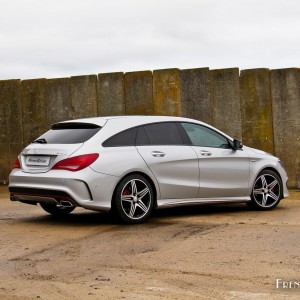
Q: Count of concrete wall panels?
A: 11